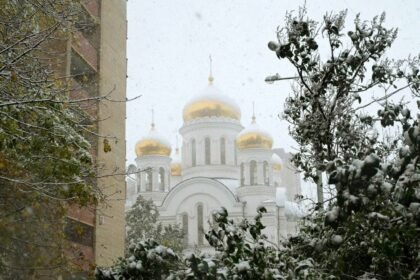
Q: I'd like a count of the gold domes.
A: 5